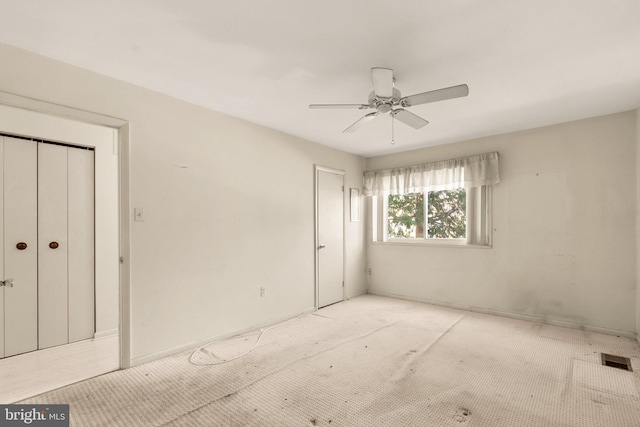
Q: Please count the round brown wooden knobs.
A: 2